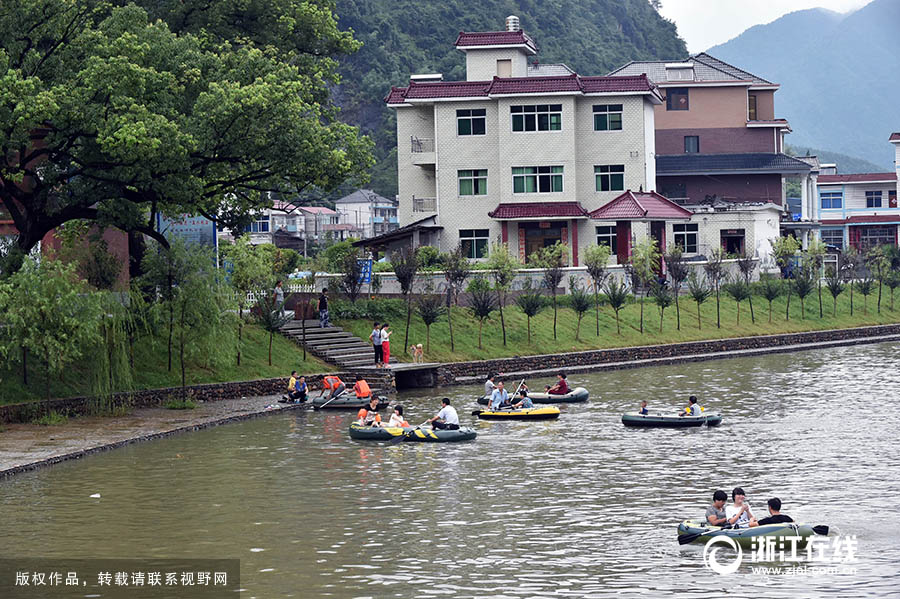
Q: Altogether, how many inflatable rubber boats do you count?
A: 6